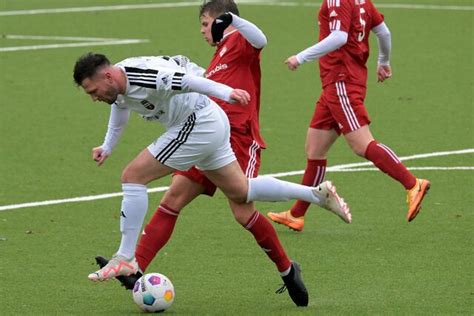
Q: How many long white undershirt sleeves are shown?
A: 5